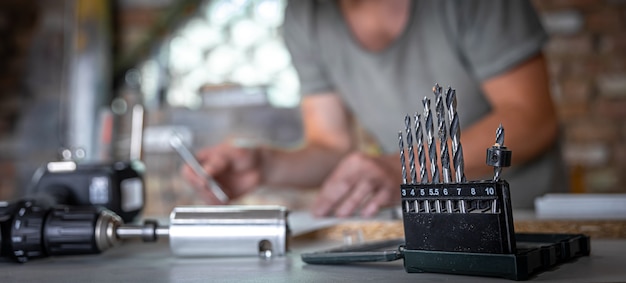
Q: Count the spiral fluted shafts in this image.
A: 7